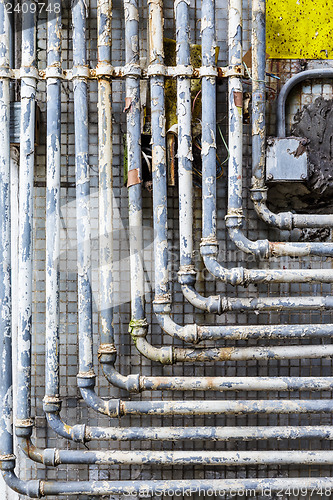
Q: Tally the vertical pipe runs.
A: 11